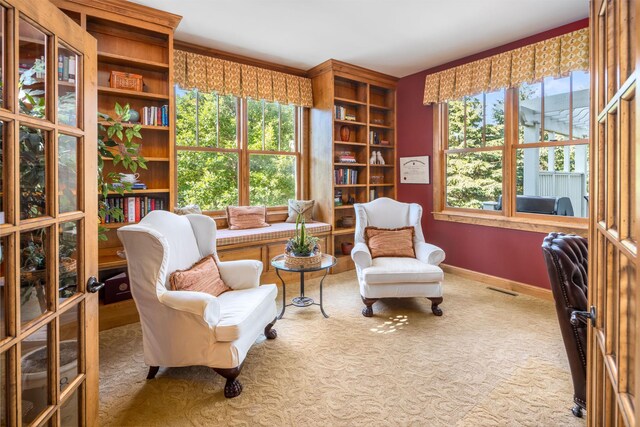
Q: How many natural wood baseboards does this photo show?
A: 1